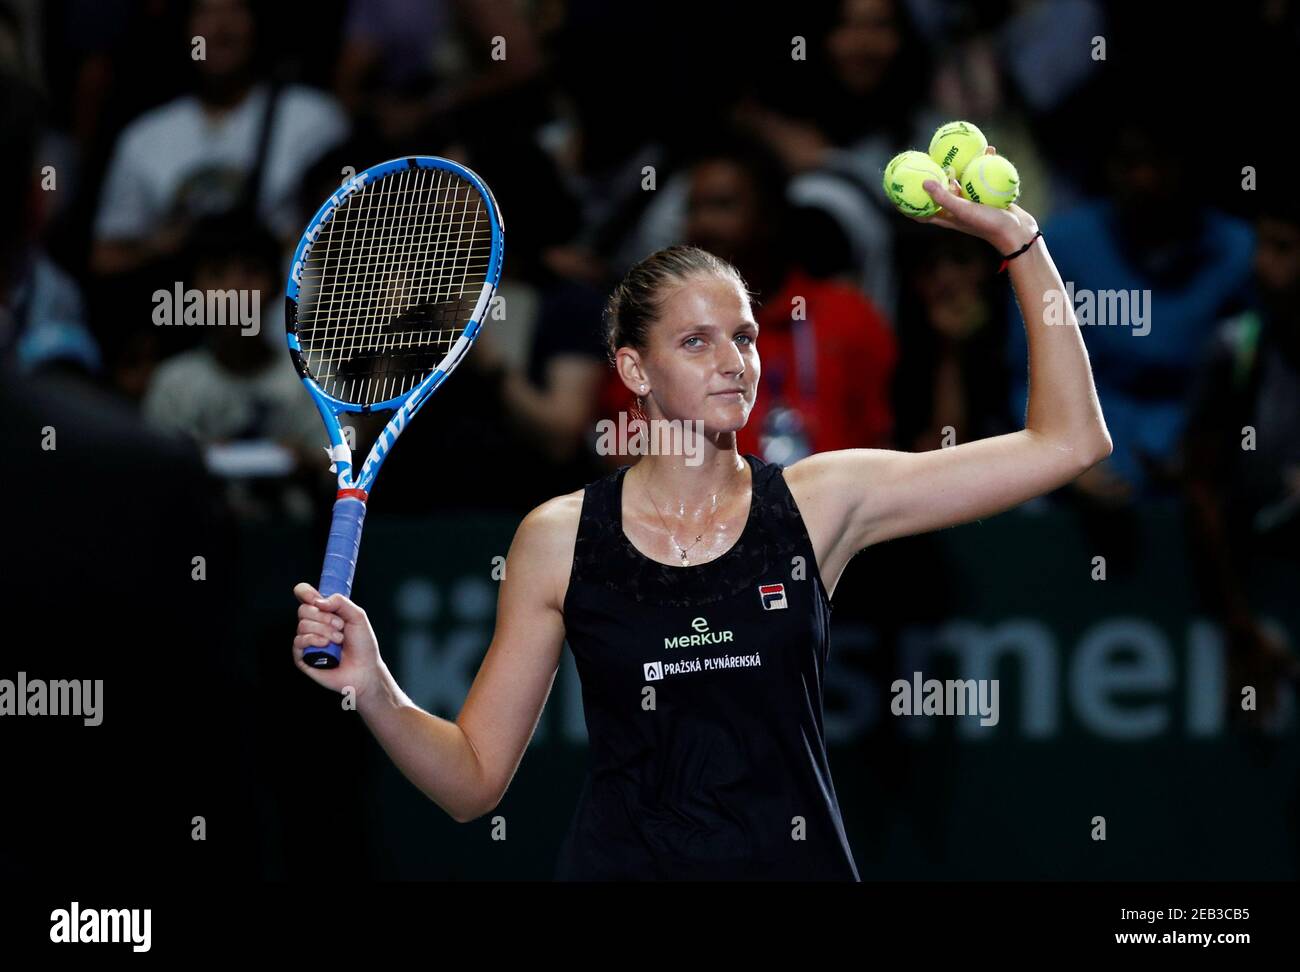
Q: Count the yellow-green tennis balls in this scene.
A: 3